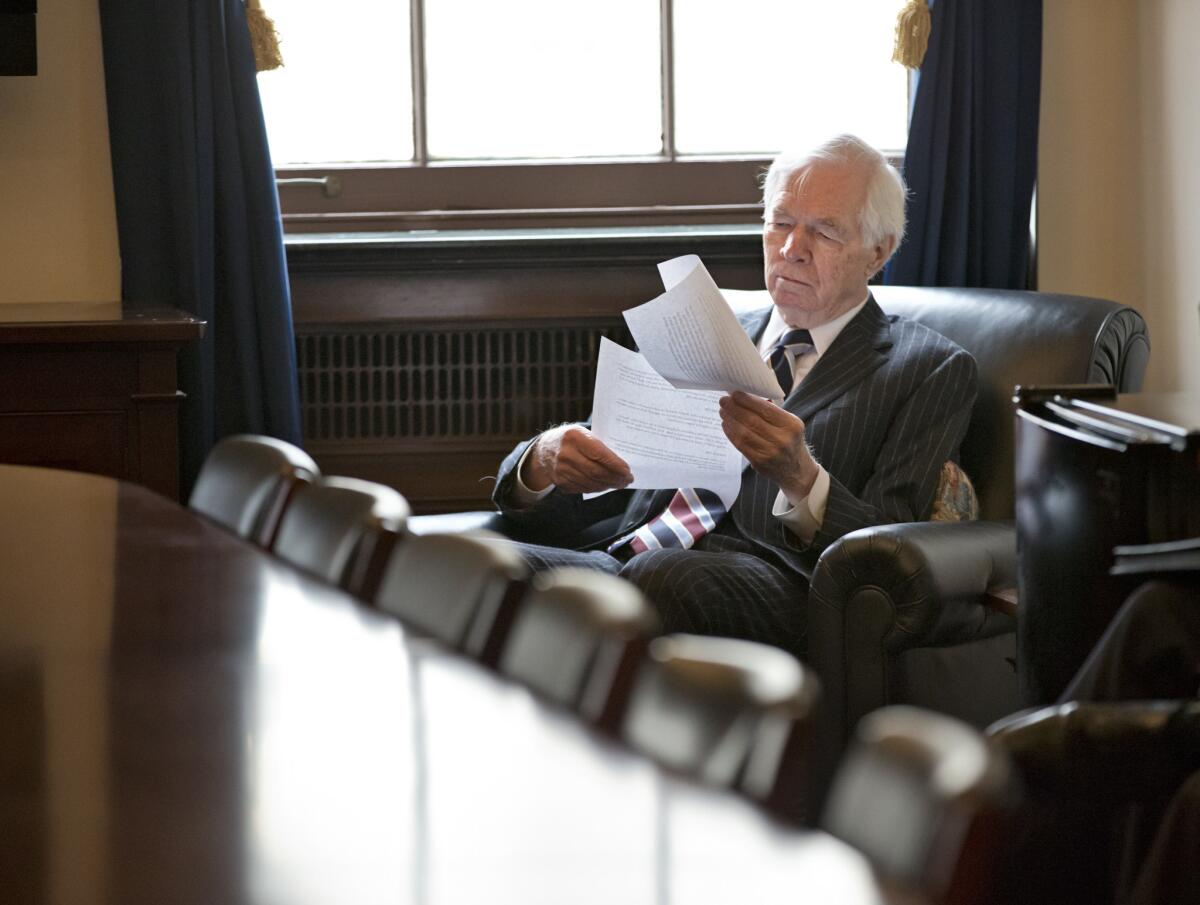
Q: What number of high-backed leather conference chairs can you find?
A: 6